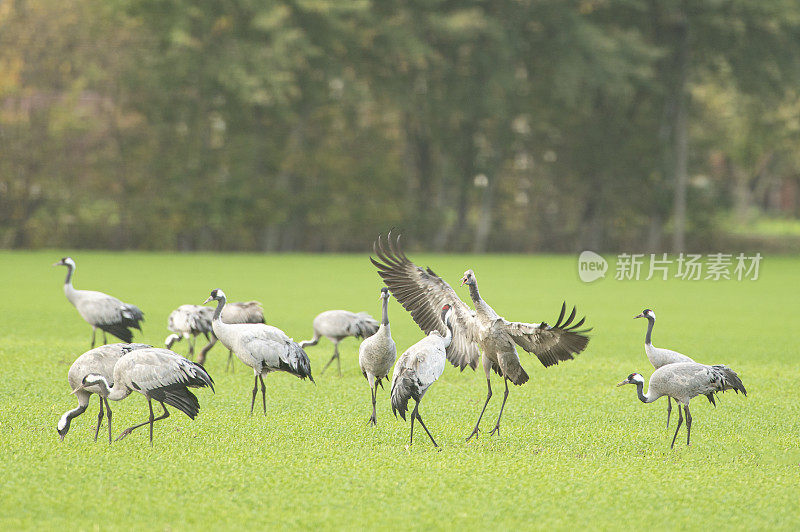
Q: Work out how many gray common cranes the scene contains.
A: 12